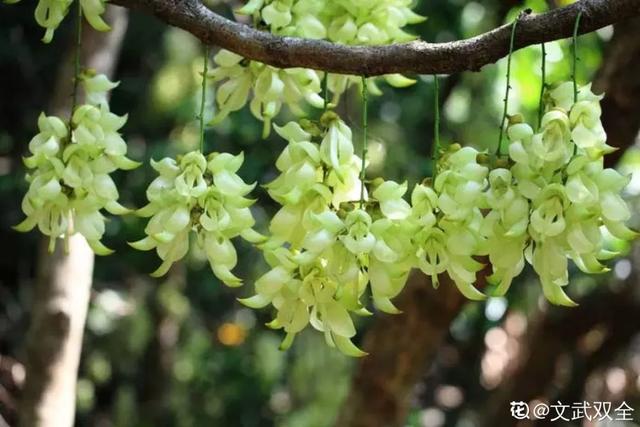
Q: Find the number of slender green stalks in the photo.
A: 8